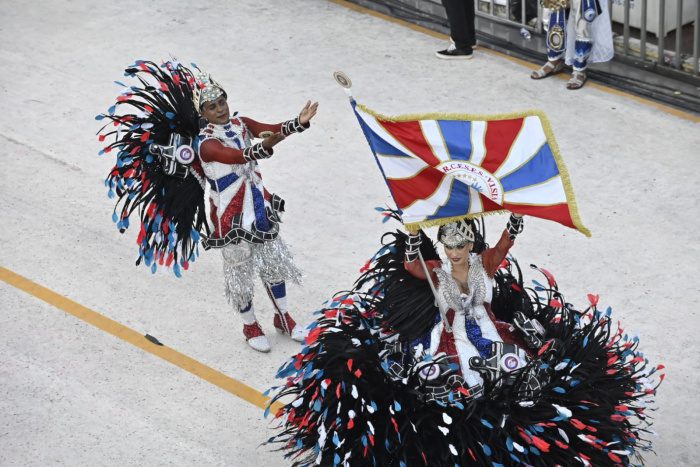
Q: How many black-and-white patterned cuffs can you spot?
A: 4